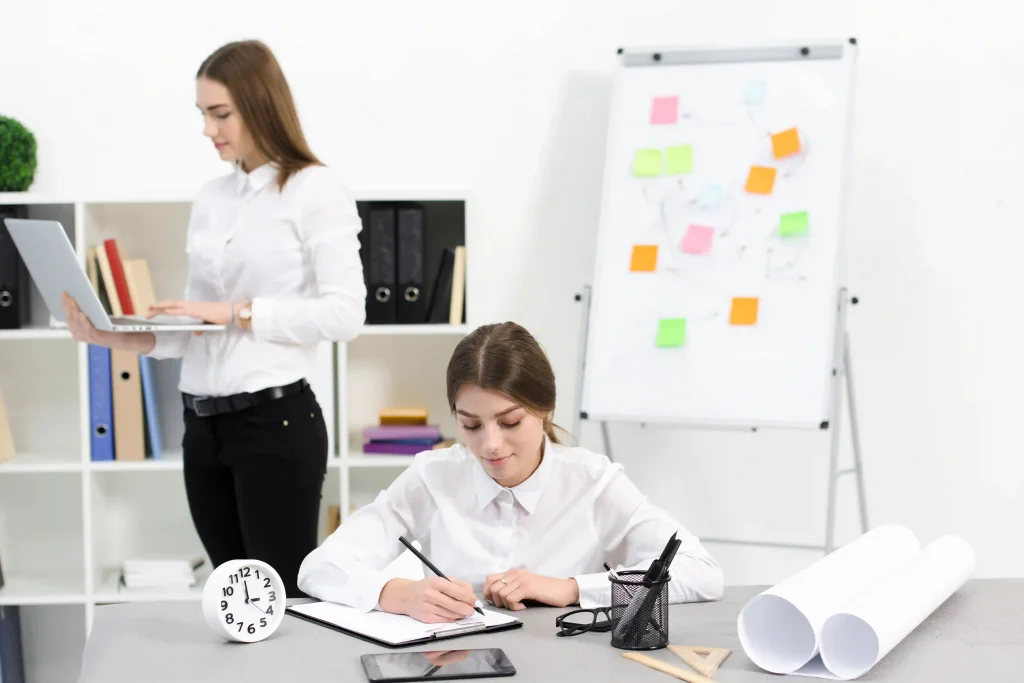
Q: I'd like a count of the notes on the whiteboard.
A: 12